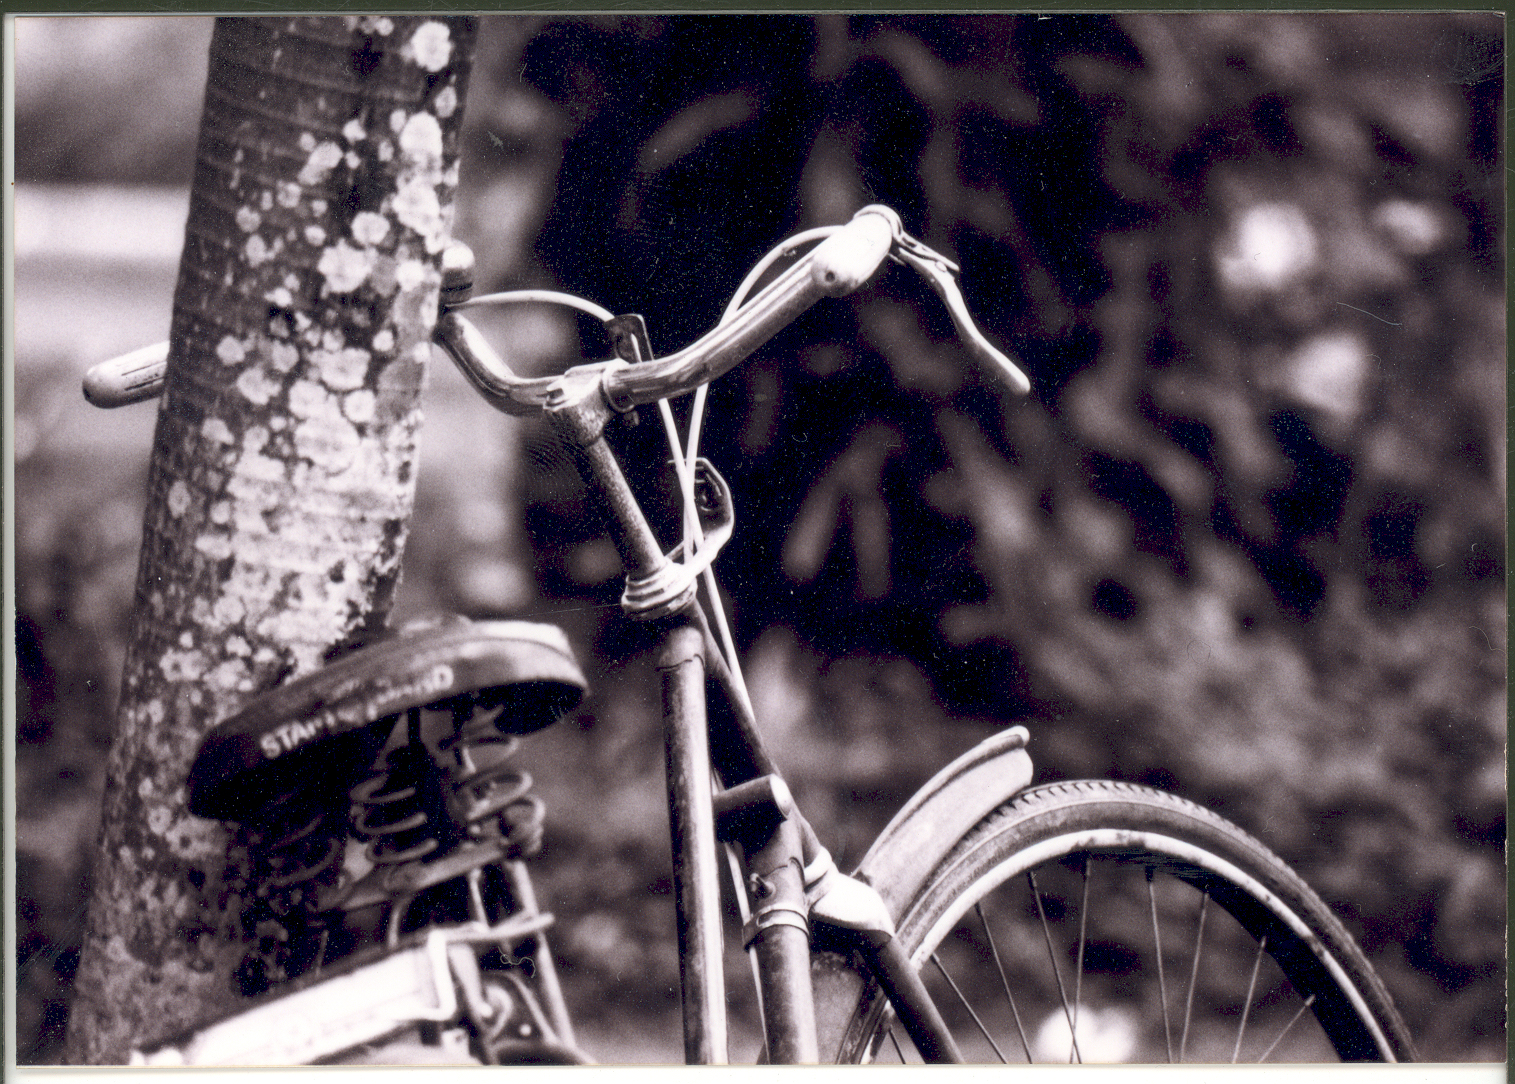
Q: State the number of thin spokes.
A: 9